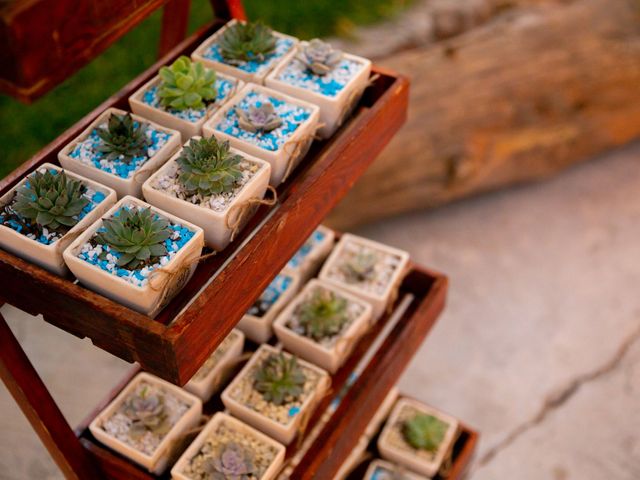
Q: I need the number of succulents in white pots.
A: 14